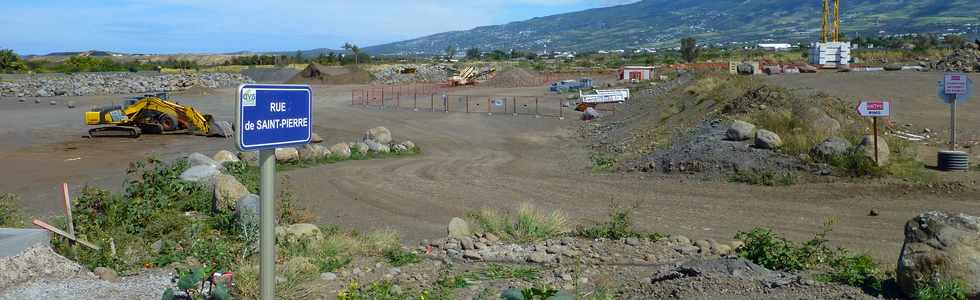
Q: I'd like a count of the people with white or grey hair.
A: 0